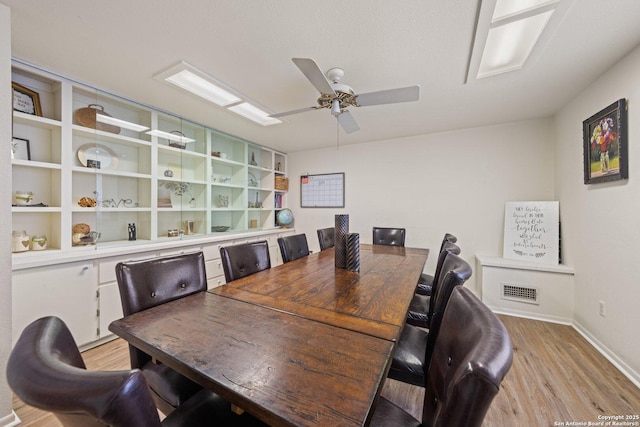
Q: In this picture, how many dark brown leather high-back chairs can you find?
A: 10